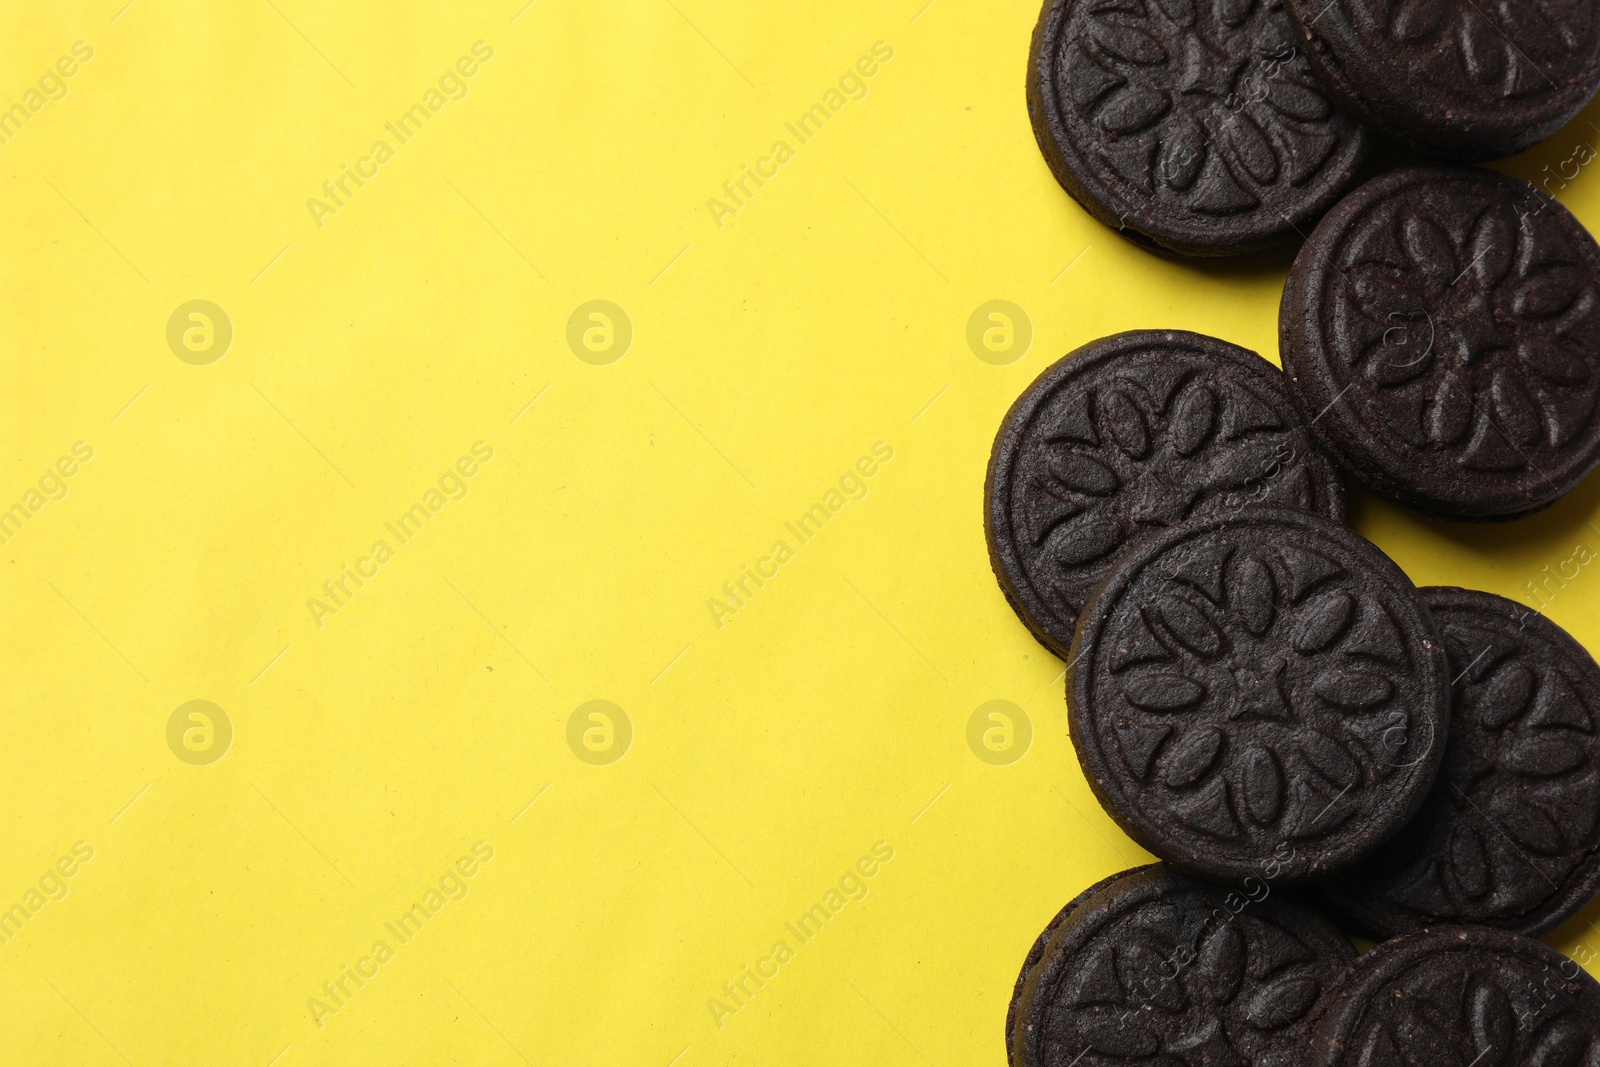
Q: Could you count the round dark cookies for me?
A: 8